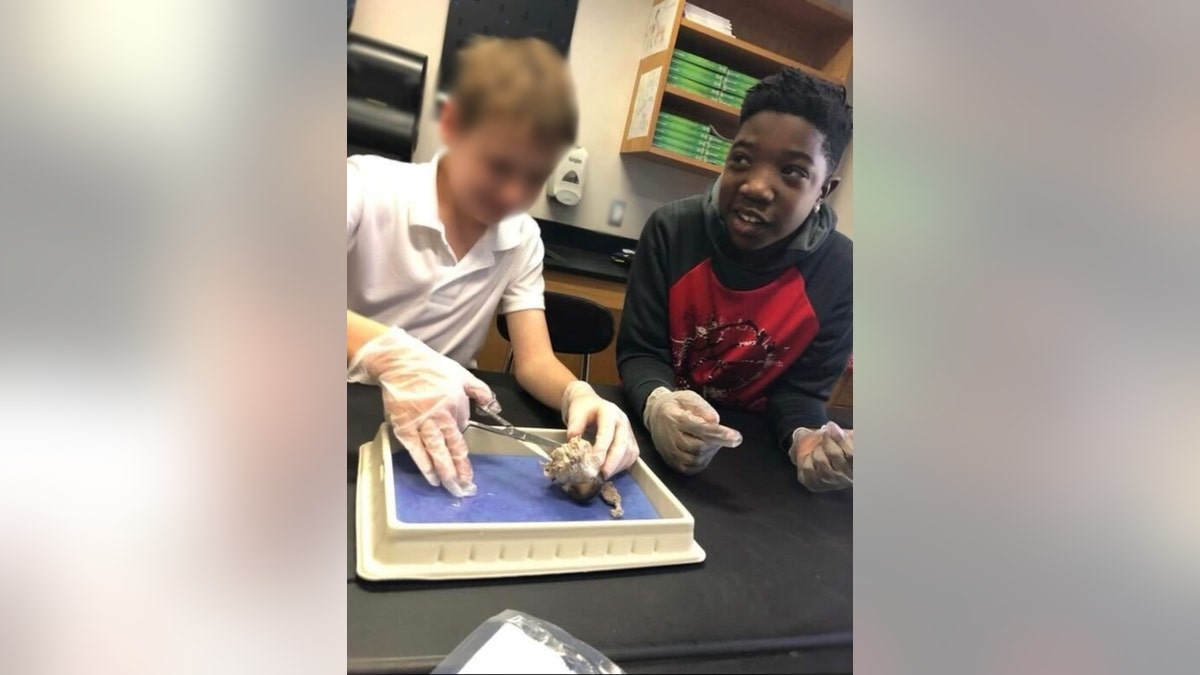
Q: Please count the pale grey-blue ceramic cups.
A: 0